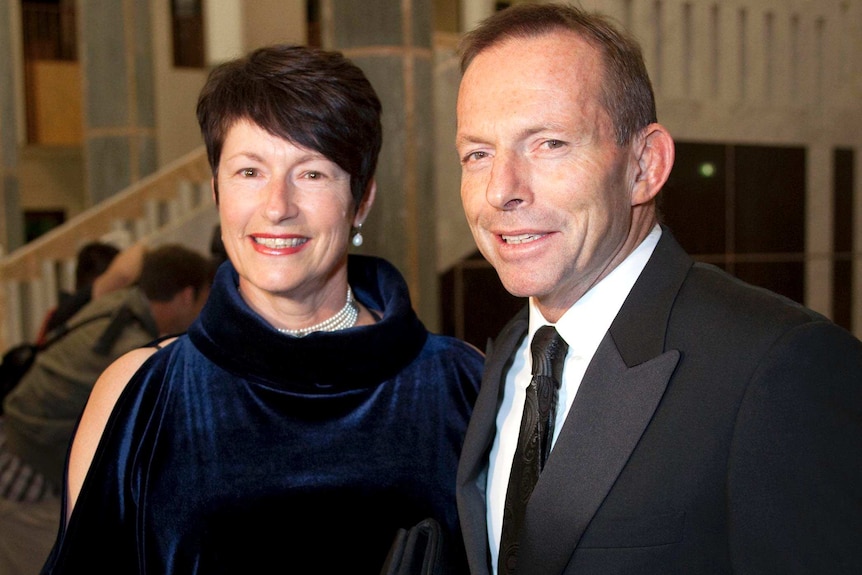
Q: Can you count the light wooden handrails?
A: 1